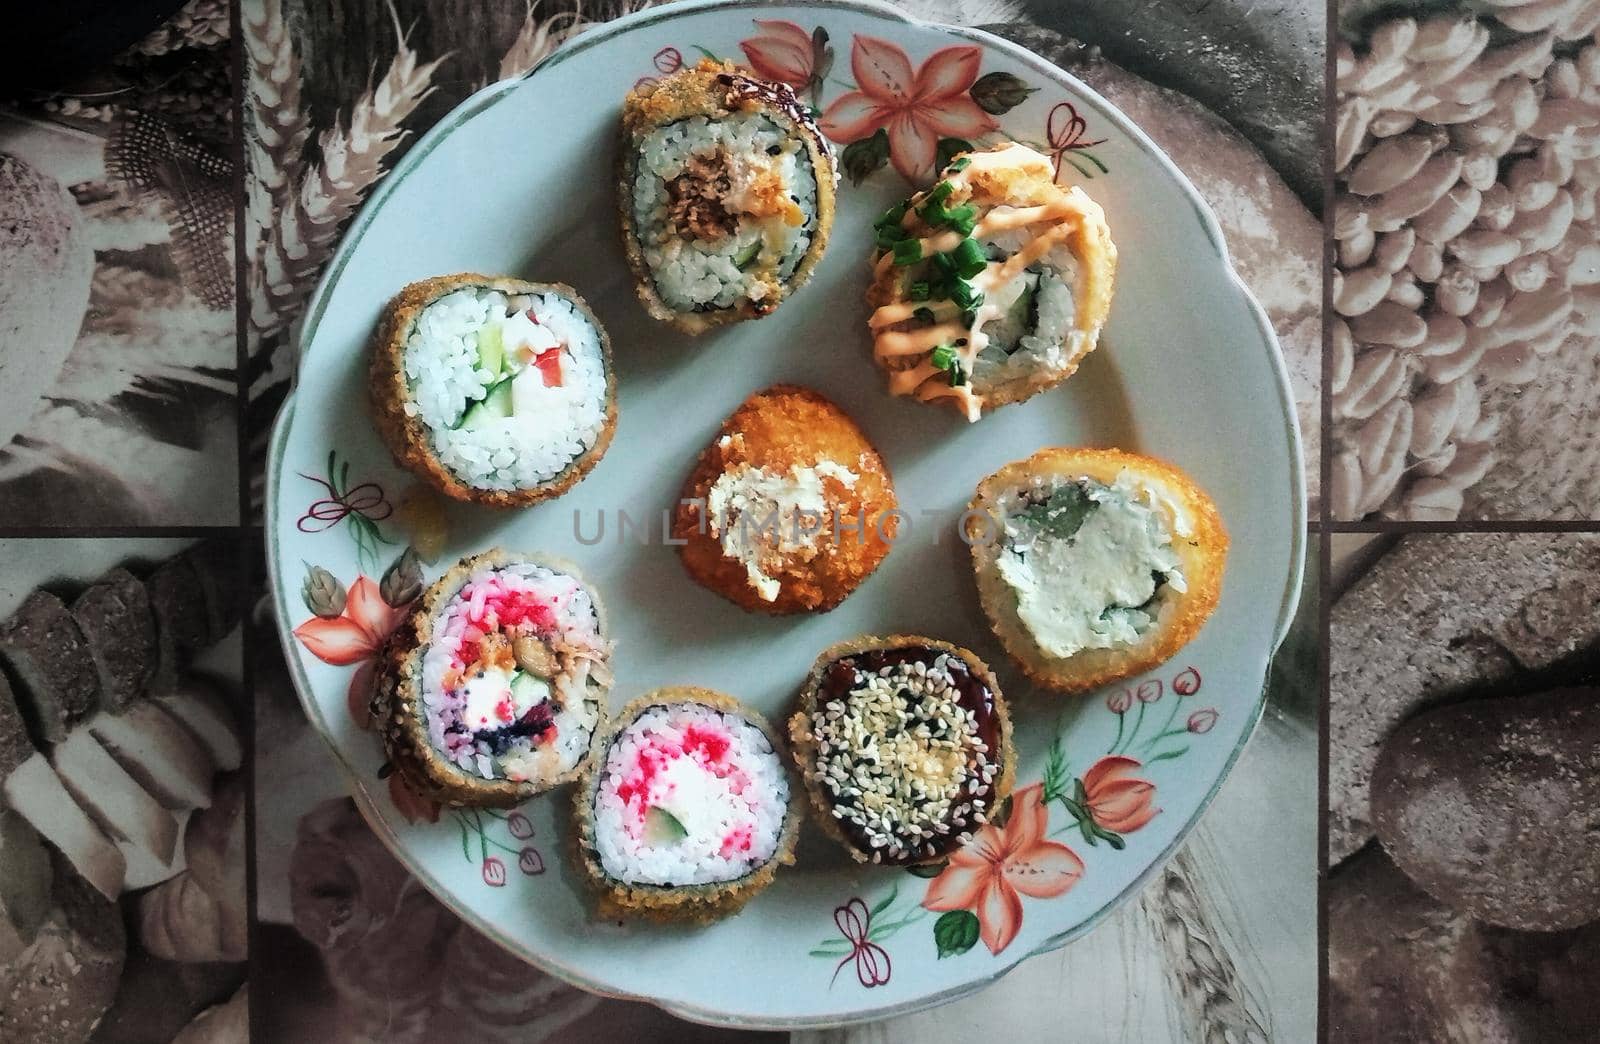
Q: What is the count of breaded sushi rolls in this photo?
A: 8